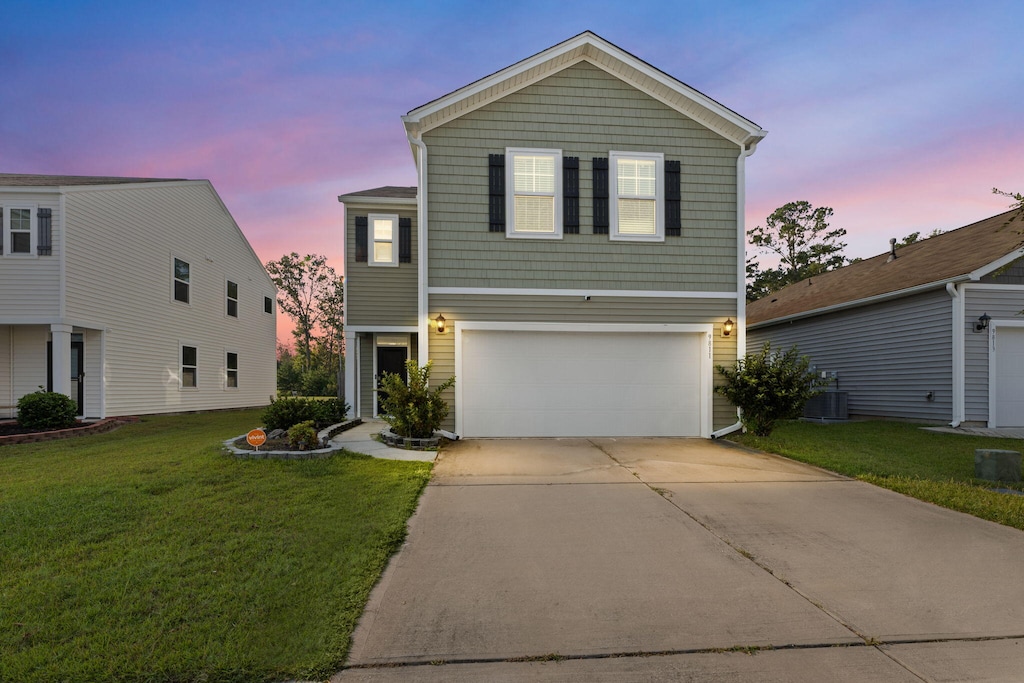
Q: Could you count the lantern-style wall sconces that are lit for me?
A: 2